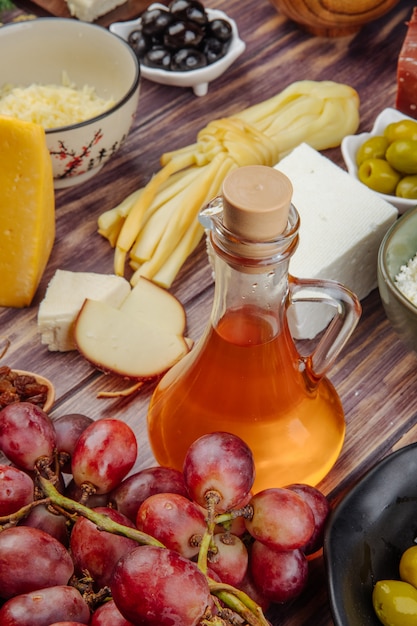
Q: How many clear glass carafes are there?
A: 1